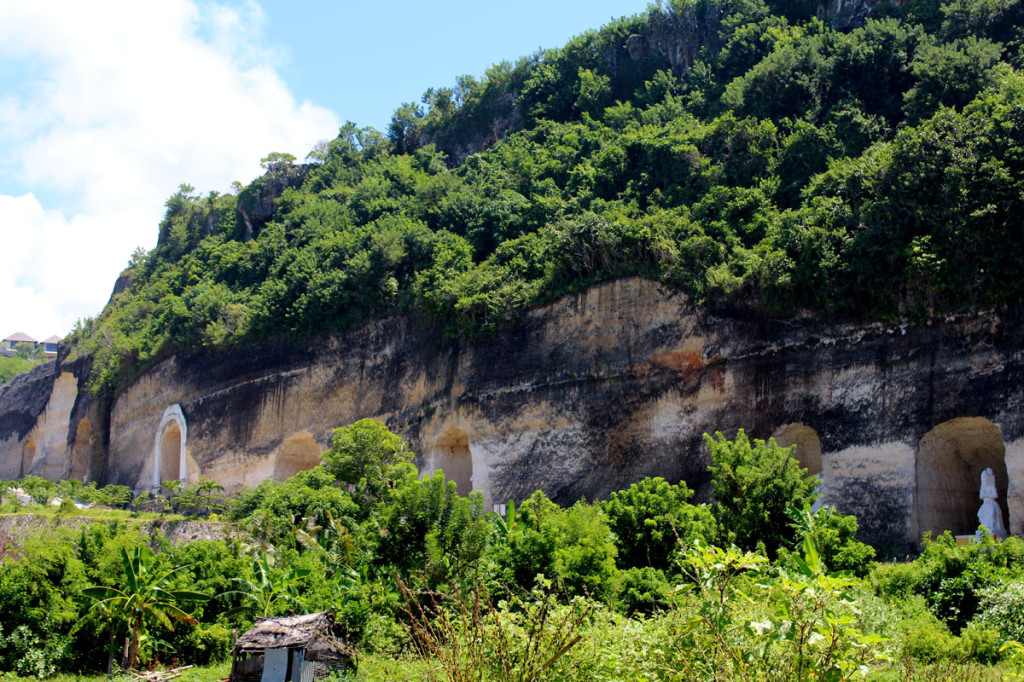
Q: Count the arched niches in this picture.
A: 7